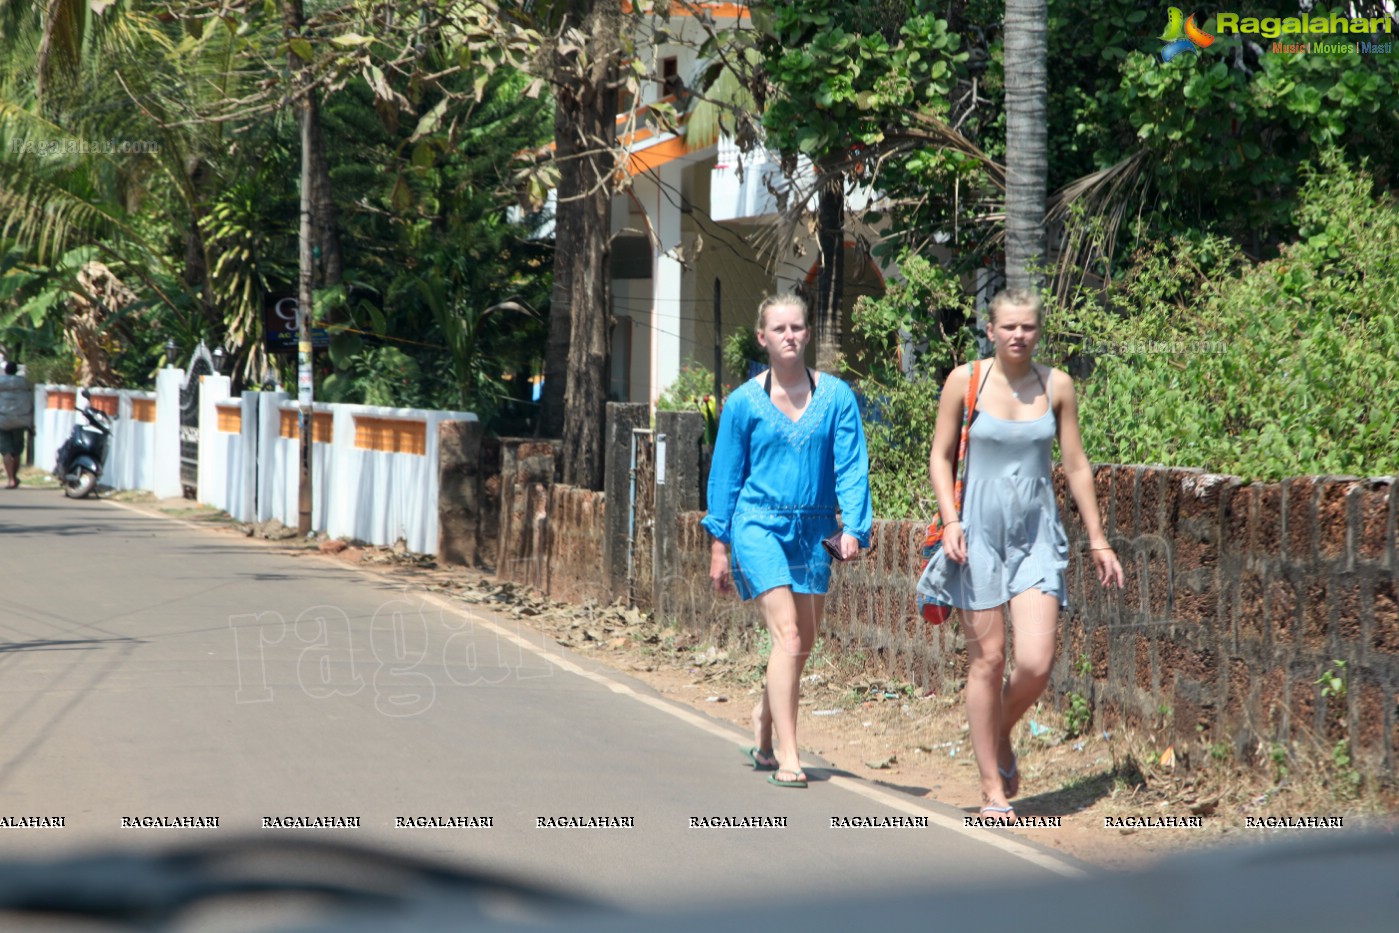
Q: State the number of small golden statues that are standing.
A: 0